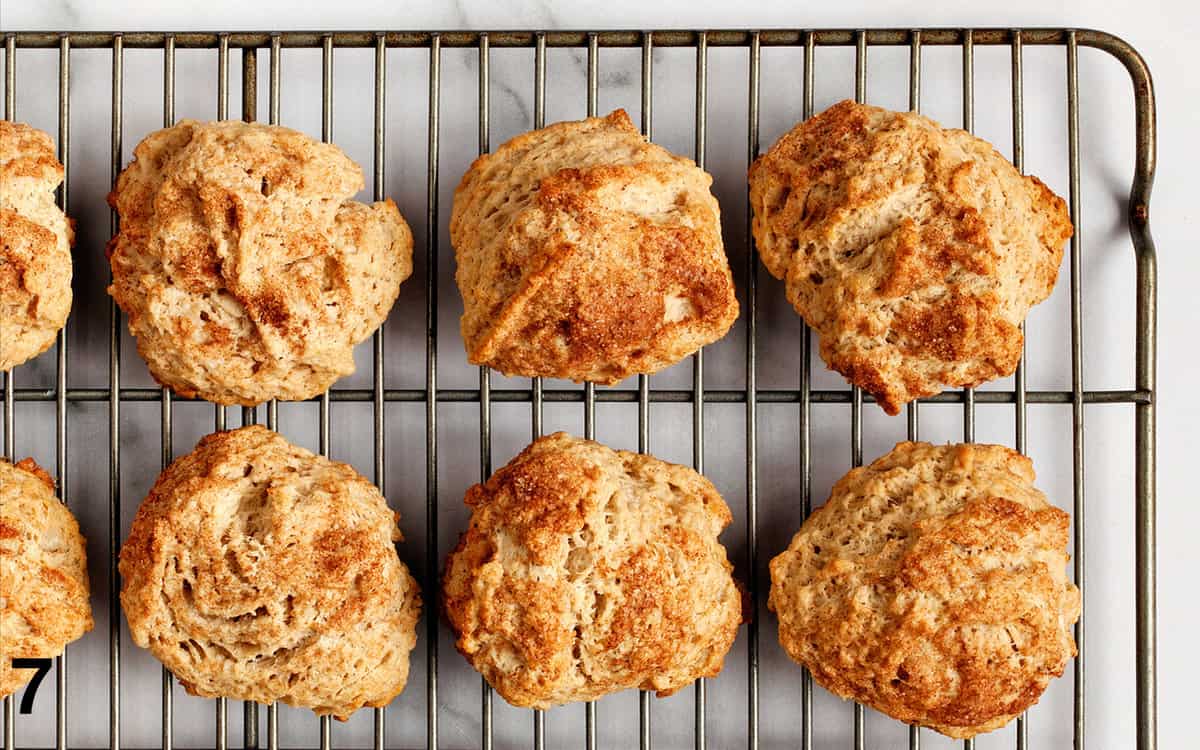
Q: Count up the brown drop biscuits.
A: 8